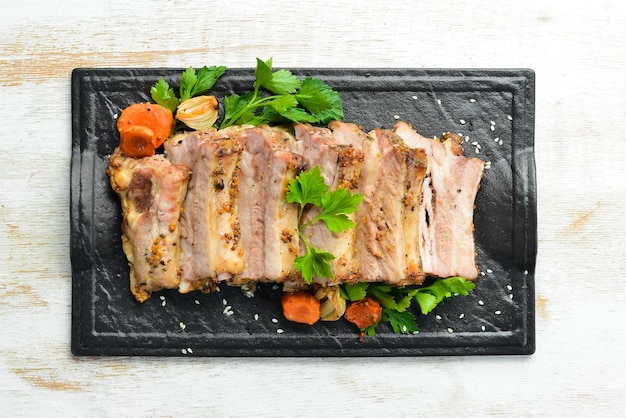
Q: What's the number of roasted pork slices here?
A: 6